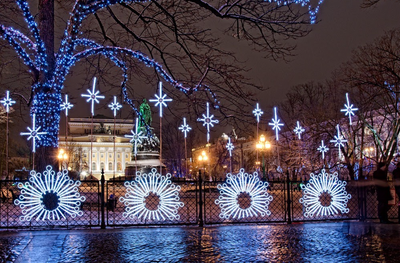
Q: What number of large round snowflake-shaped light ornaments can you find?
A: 4